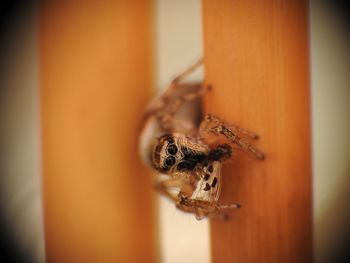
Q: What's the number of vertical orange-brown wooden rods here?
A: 2